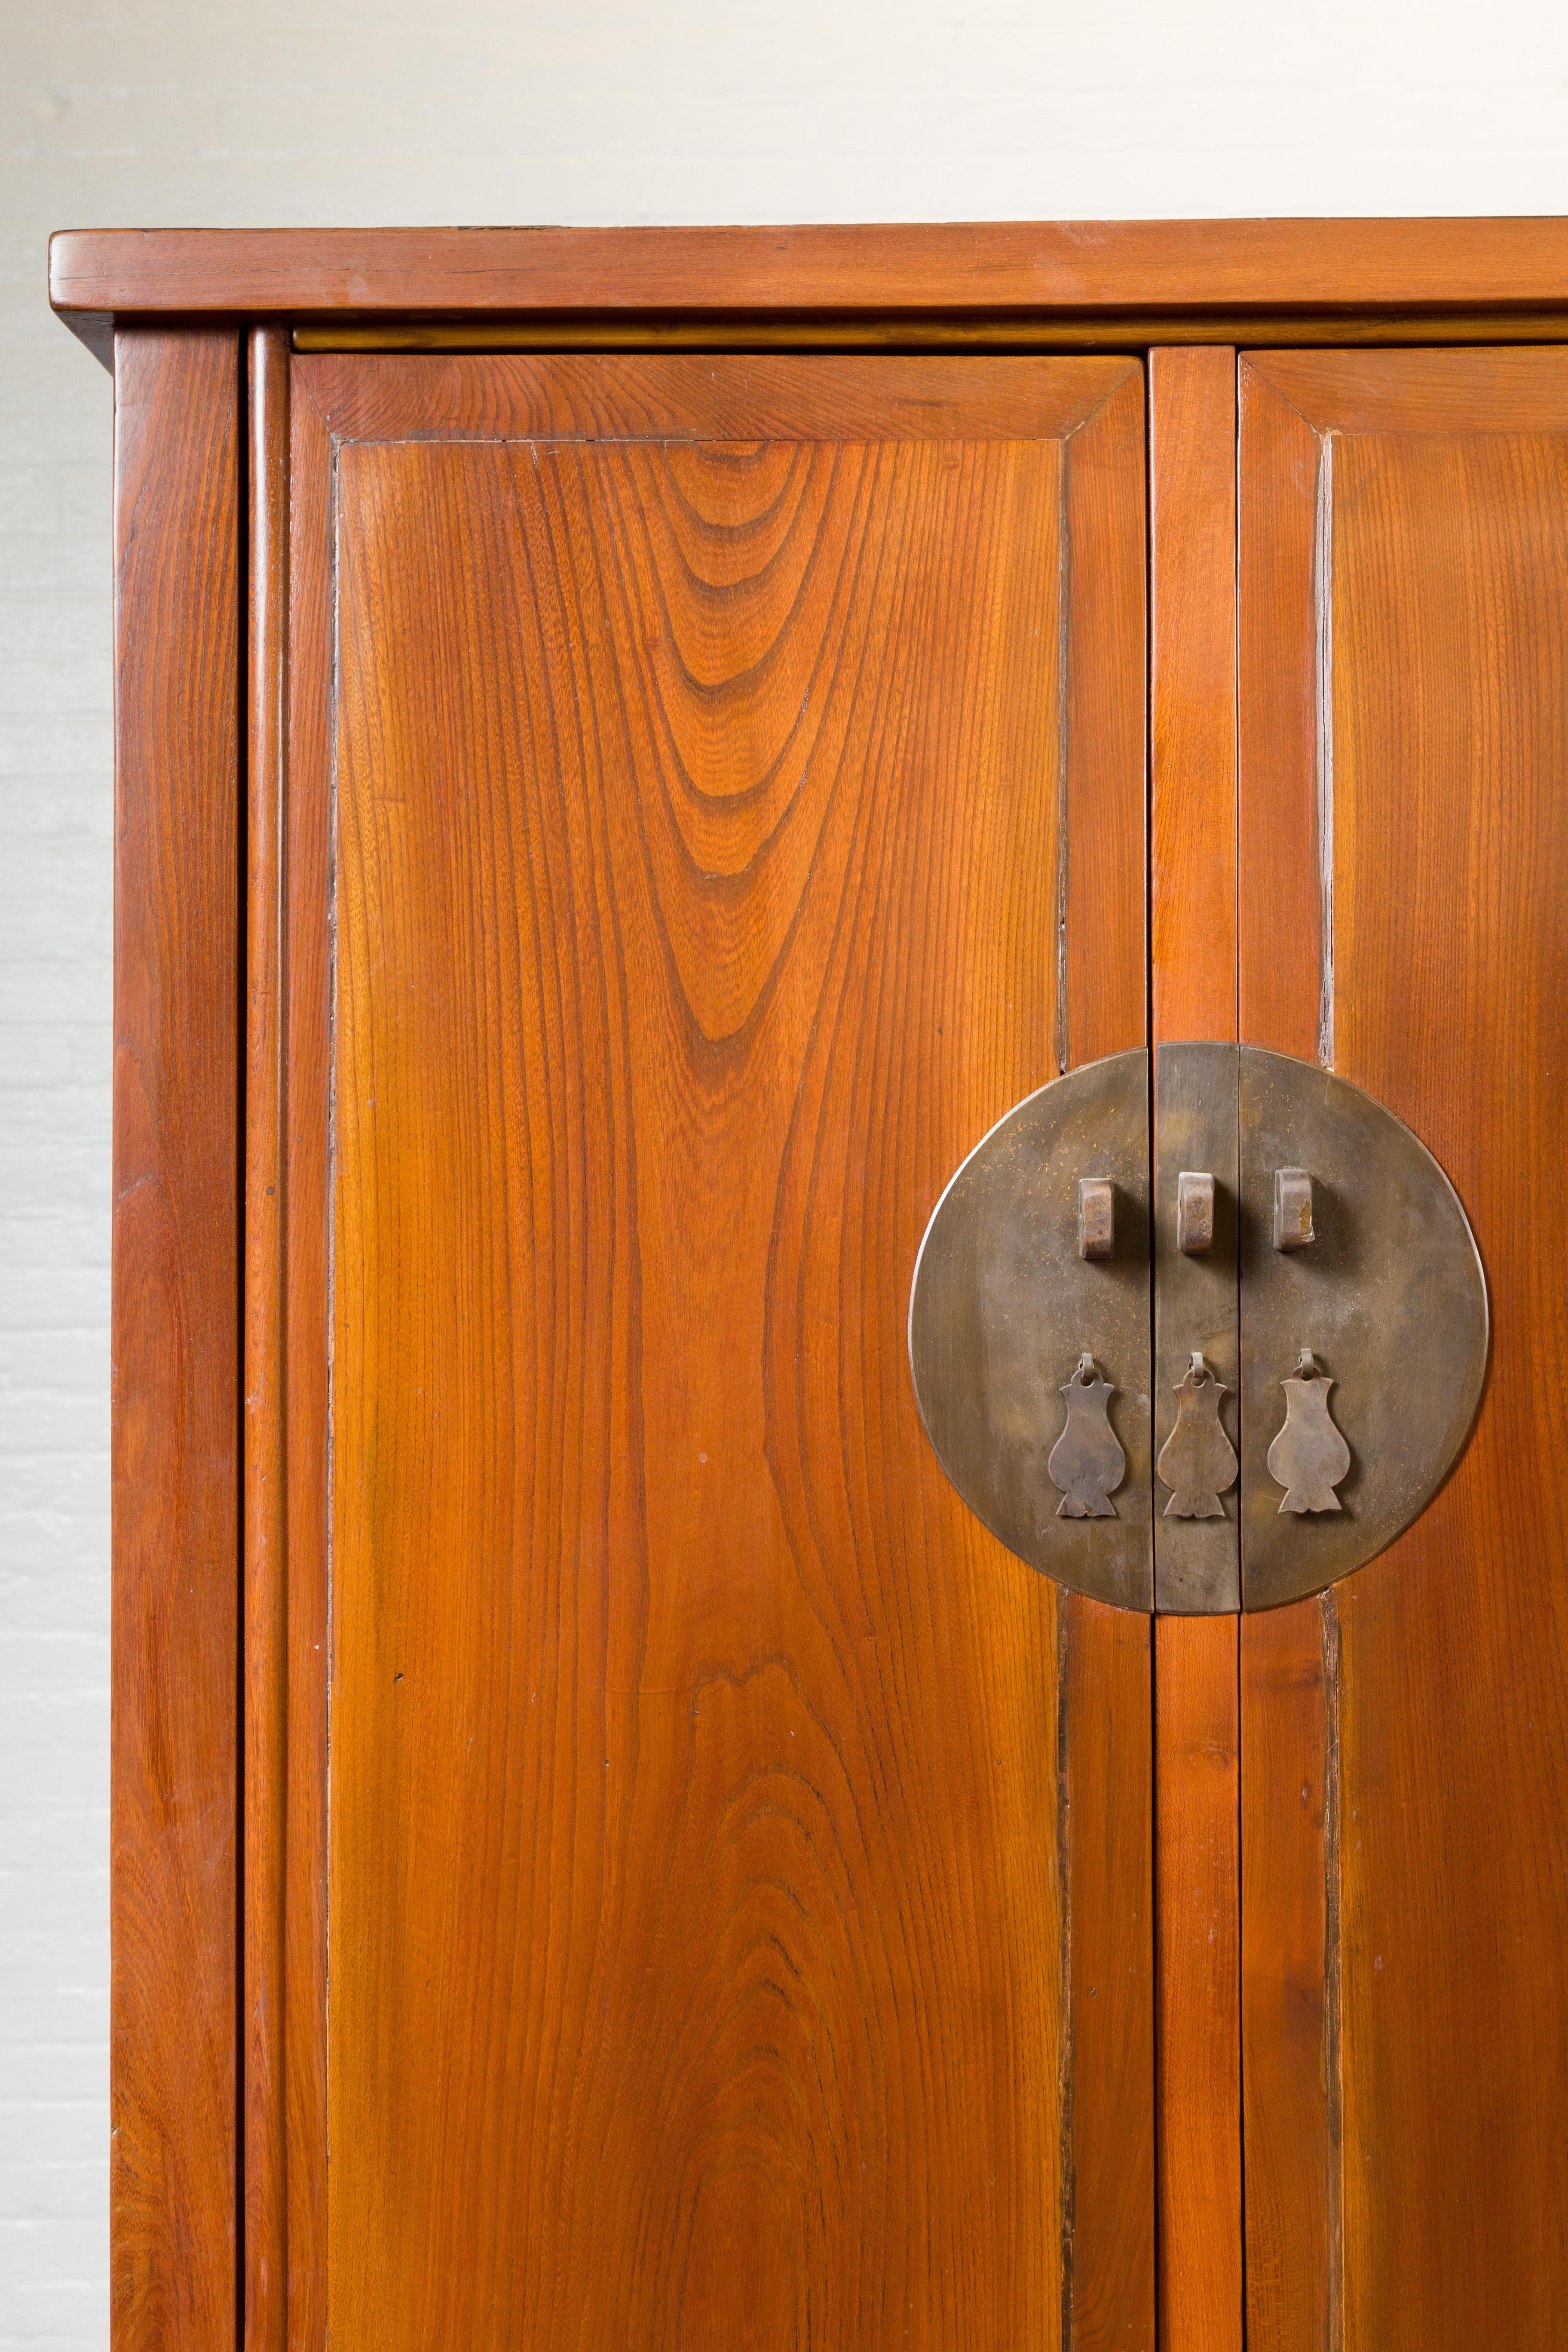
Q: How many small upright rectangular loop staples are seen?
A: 3